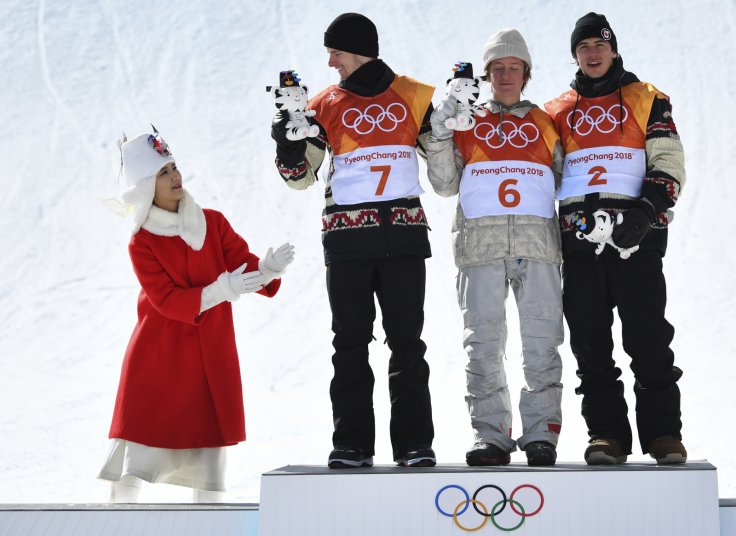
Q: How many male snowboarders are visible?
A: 3